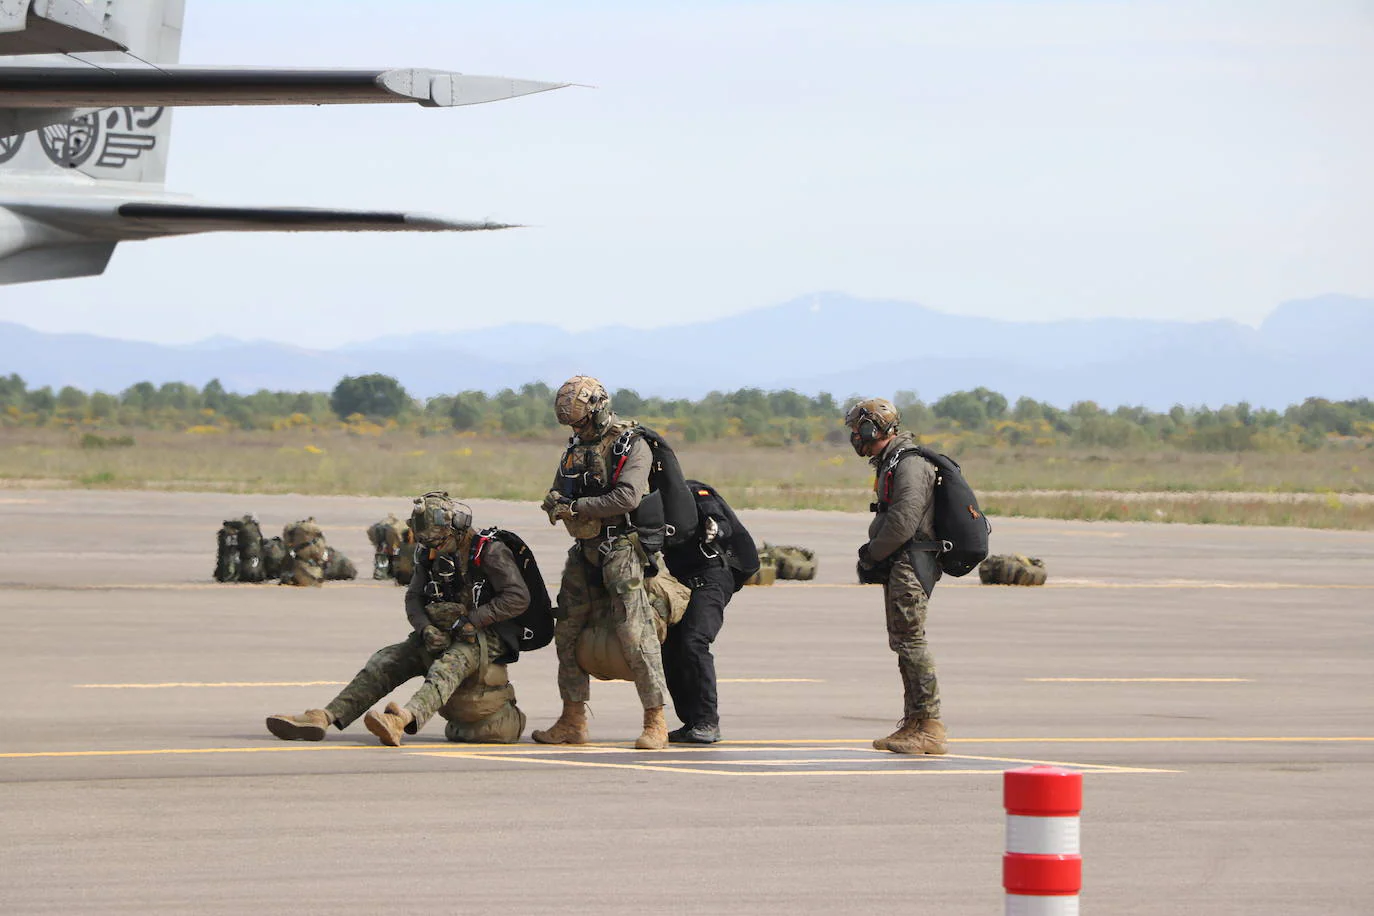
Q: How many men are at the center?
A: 4